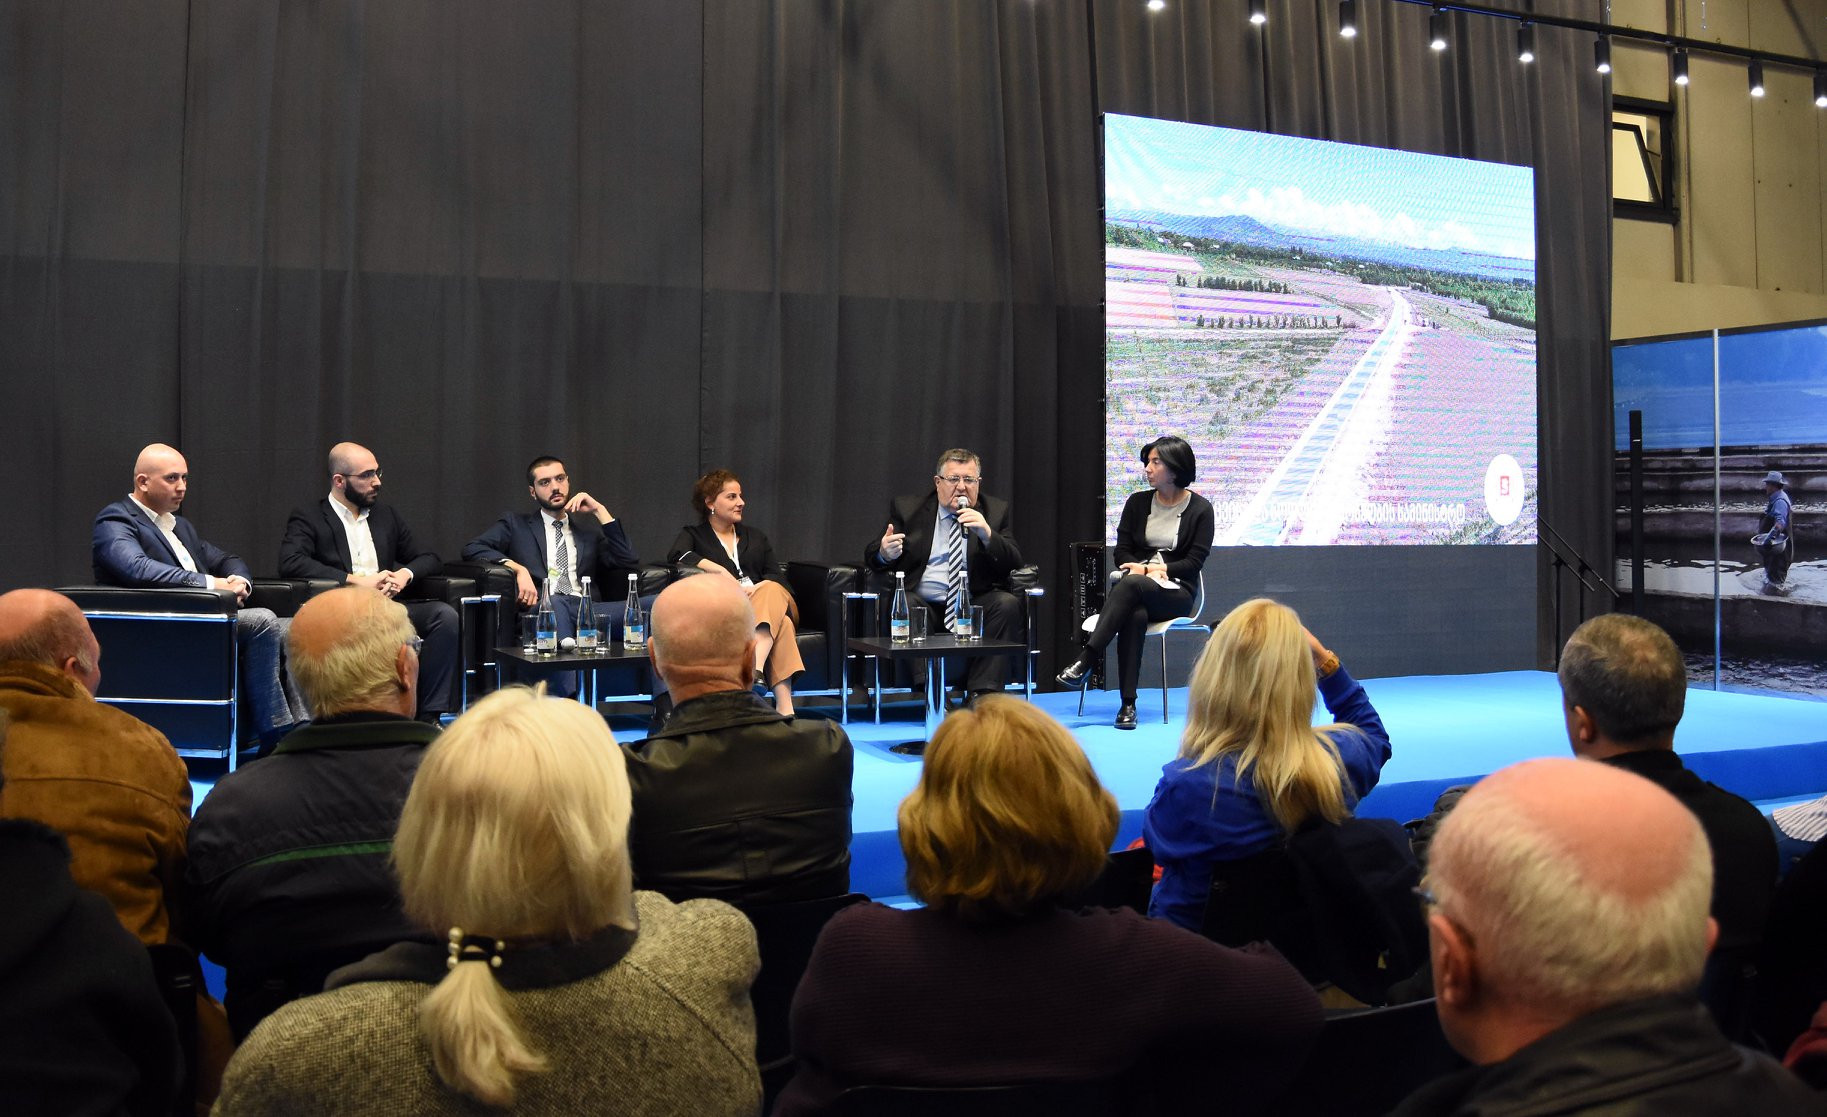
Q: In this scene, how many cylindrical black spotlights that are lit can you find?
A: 9